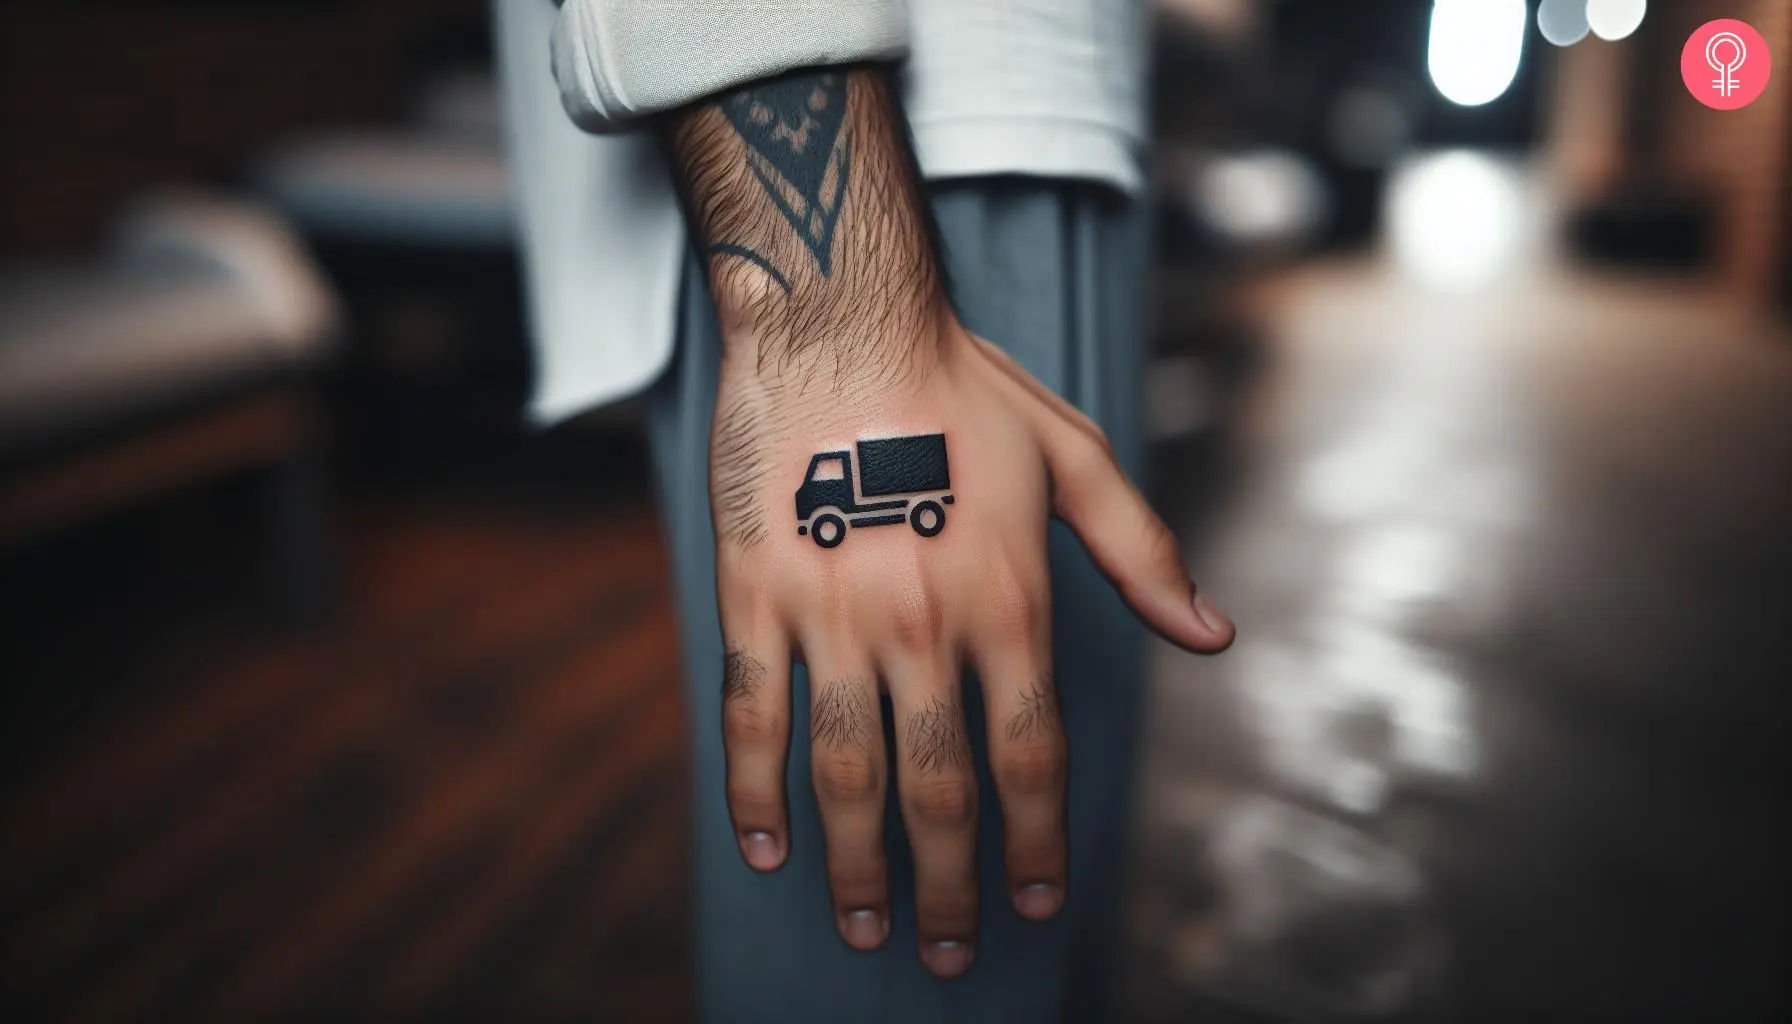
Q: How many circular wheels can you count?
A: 2